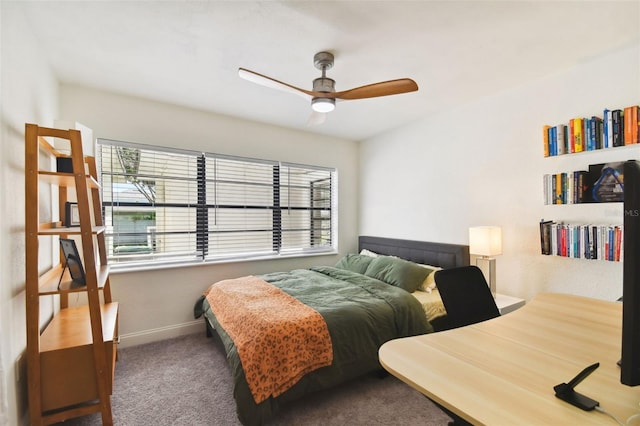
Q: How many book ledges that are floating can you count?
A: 3